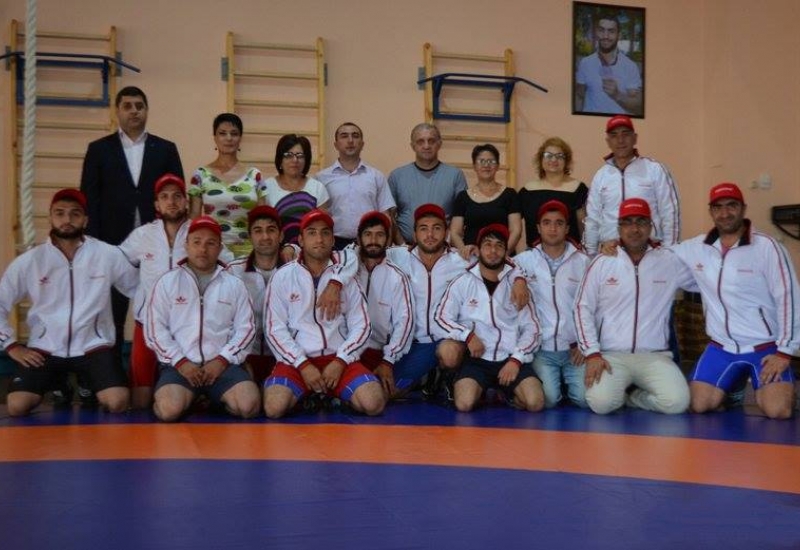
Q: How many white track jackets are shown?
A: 12